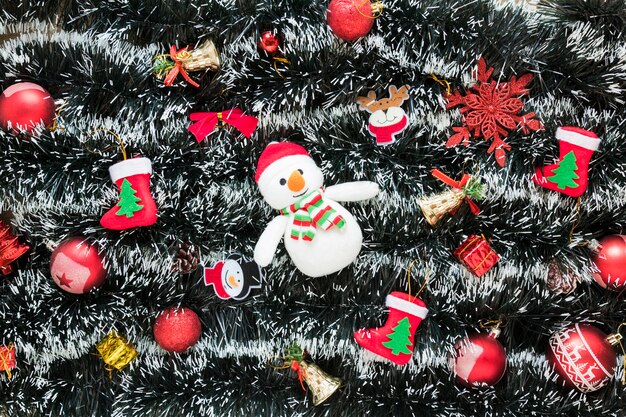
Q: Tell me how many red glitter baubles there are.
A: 2